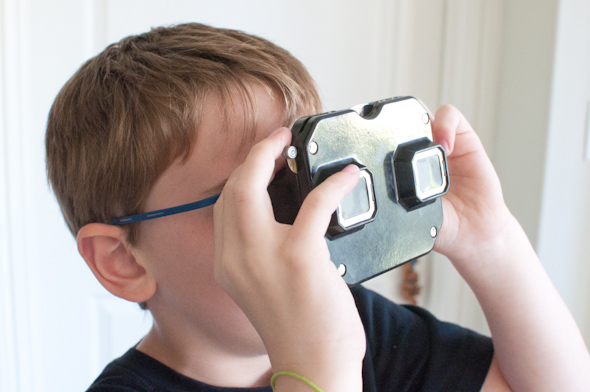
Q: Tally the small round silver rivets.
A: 4